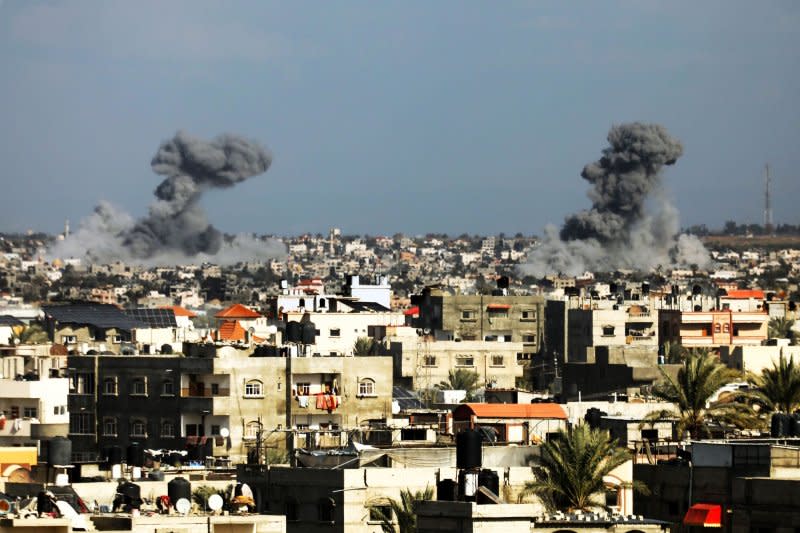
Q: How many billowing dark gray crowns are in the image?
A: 2